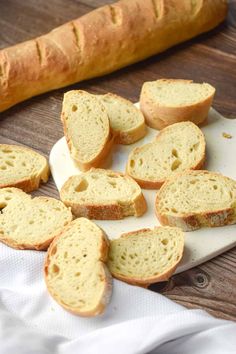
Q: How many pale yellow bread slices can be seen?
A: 10